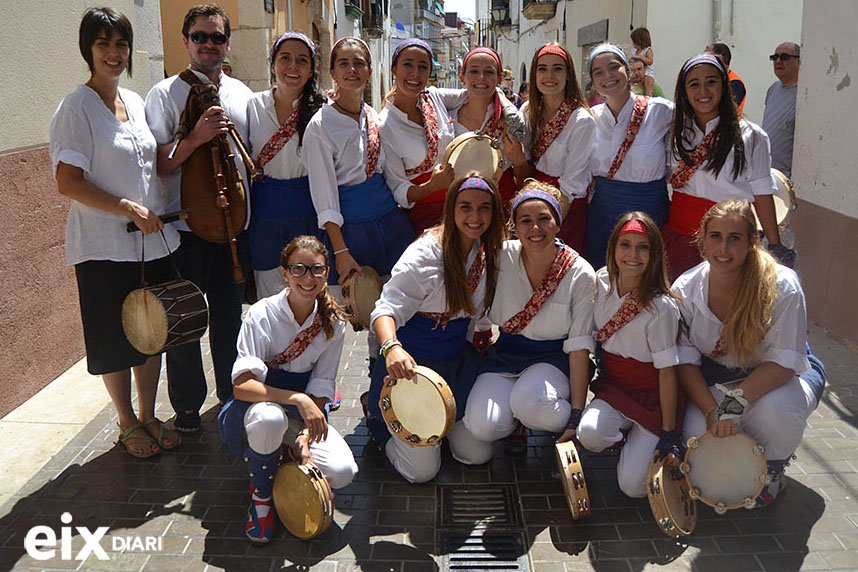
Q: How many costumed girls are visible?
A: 12